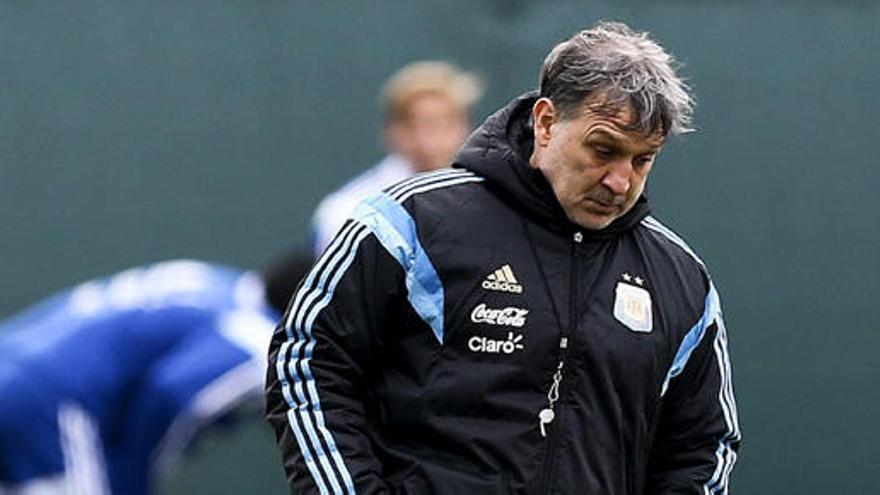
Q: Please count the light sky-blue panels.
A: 2